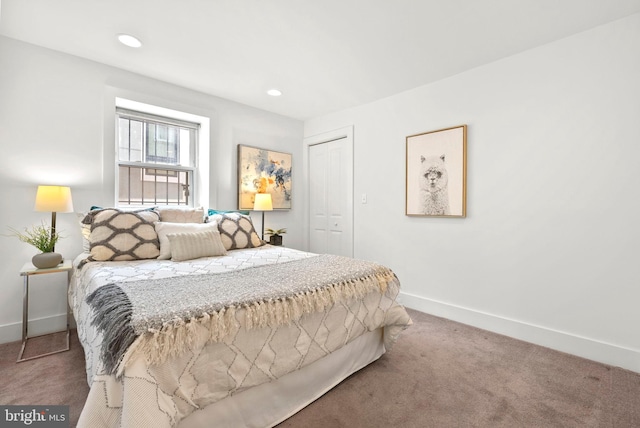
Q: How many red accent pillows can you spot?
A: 0